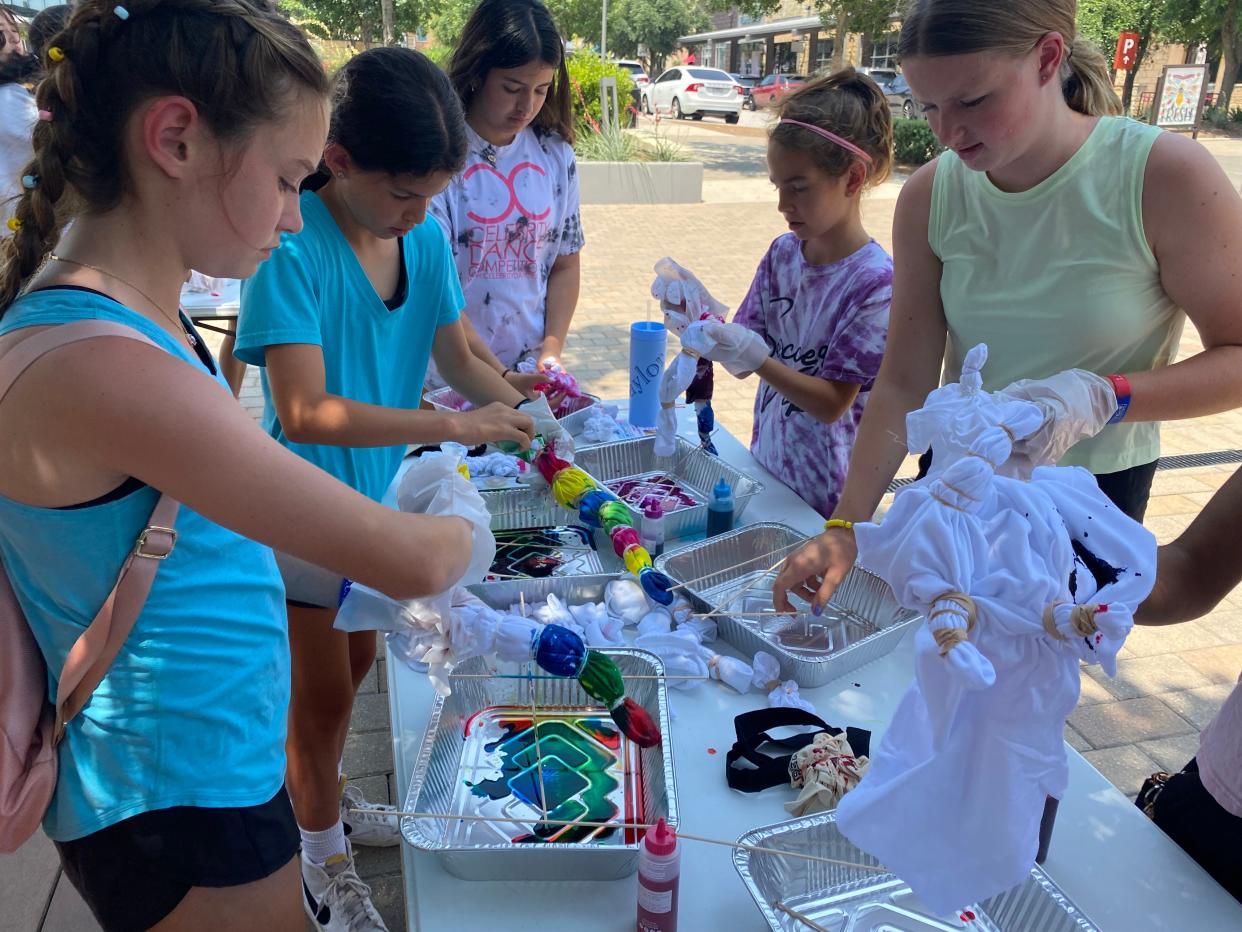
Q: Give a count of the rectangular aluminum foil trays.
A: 6